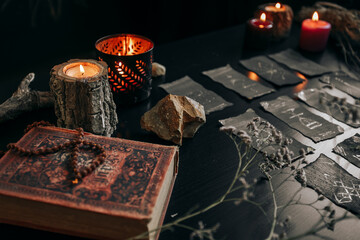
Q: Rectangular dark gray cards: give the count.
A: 10